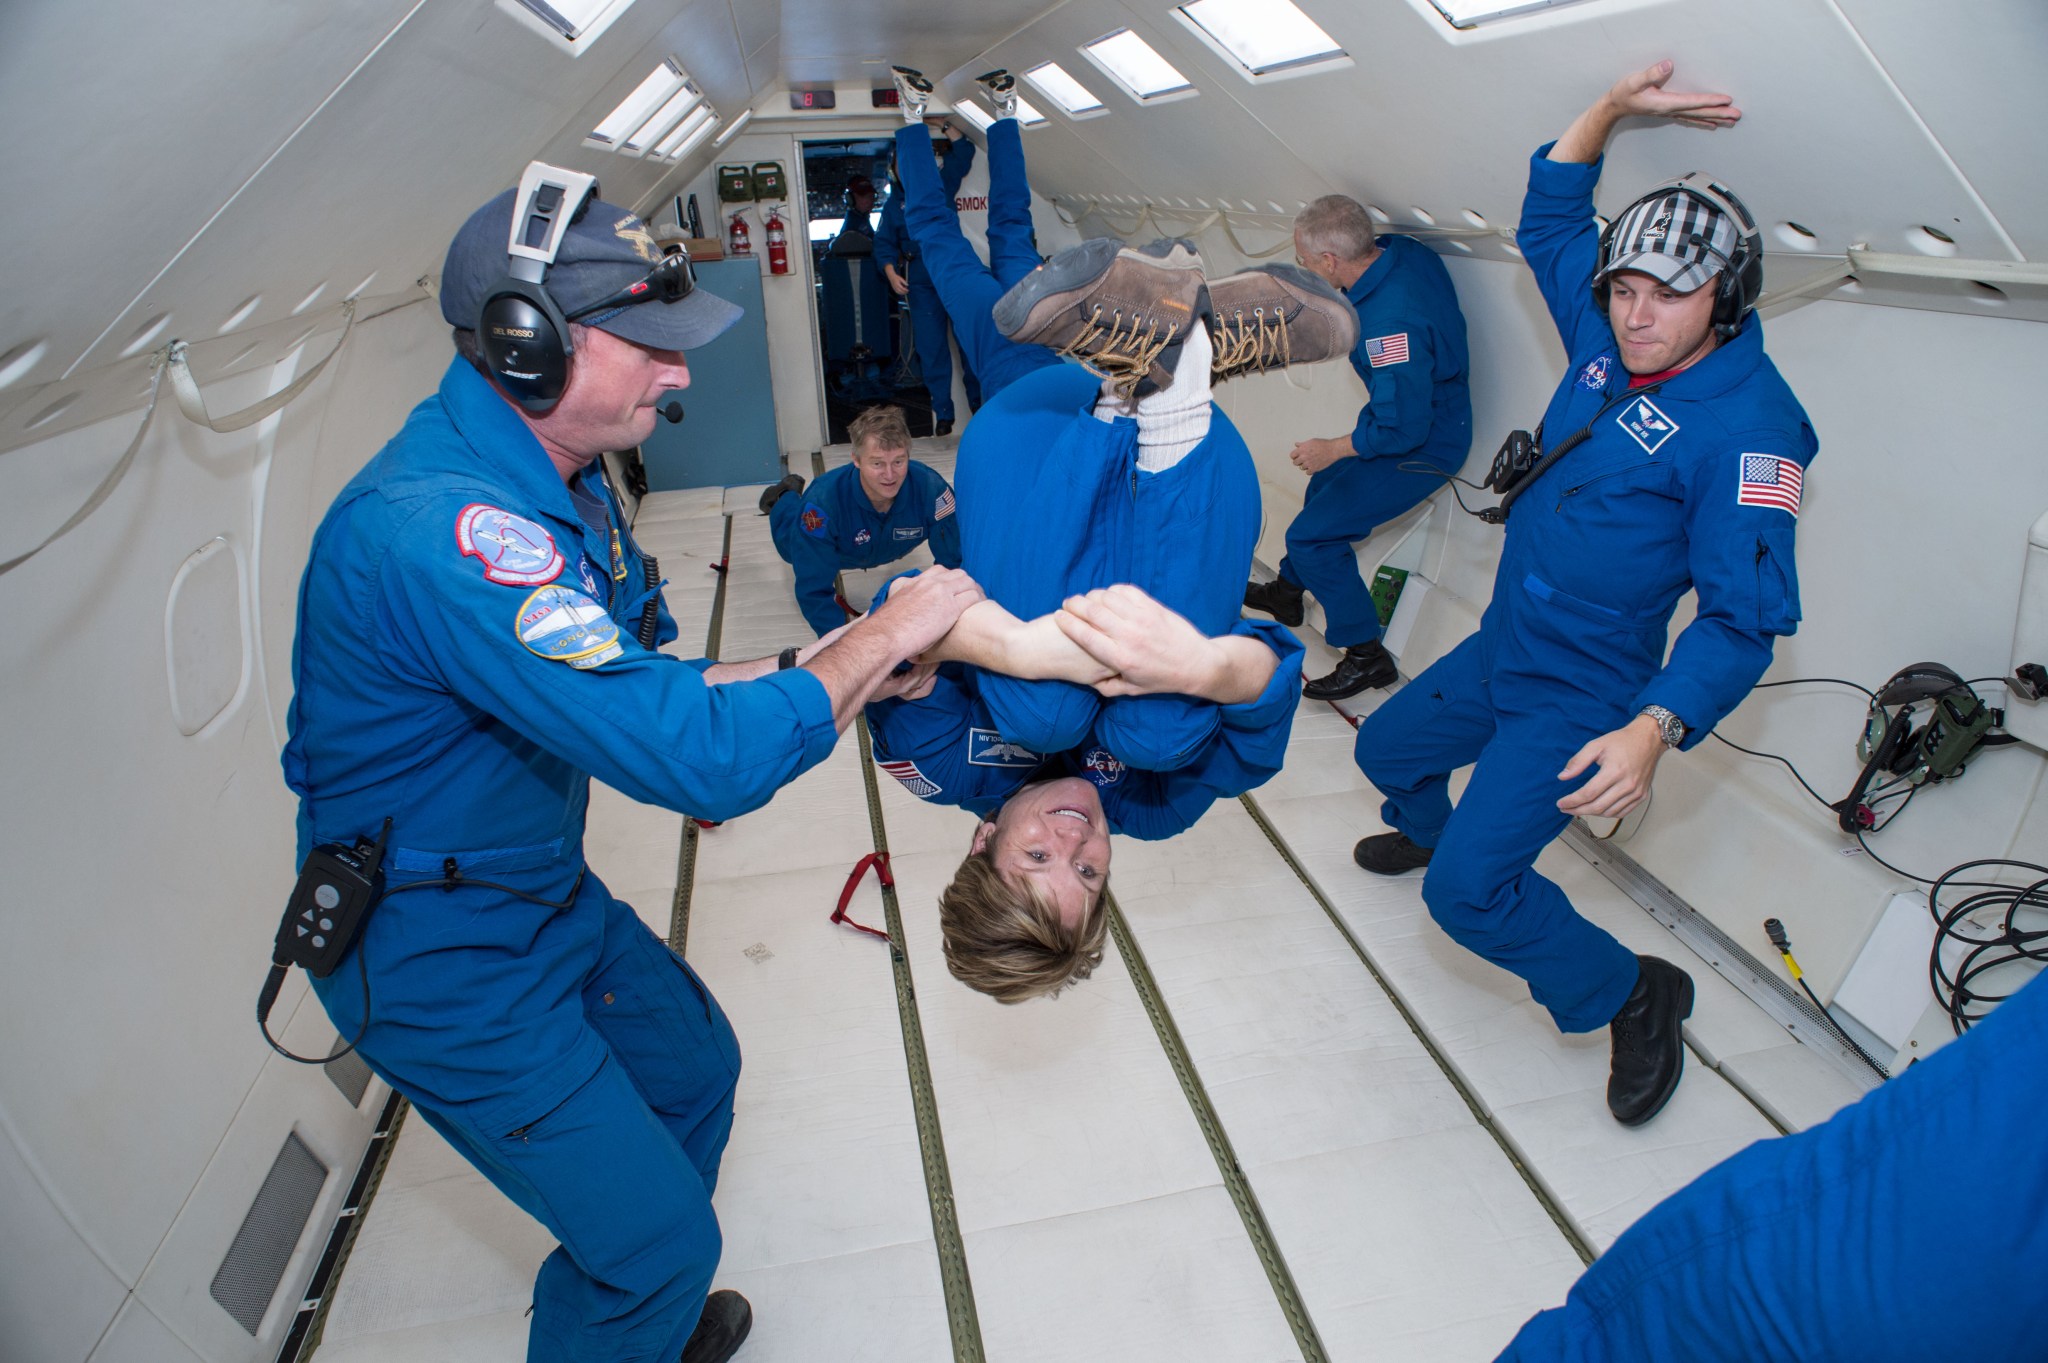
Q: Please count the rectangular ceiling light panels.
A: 12